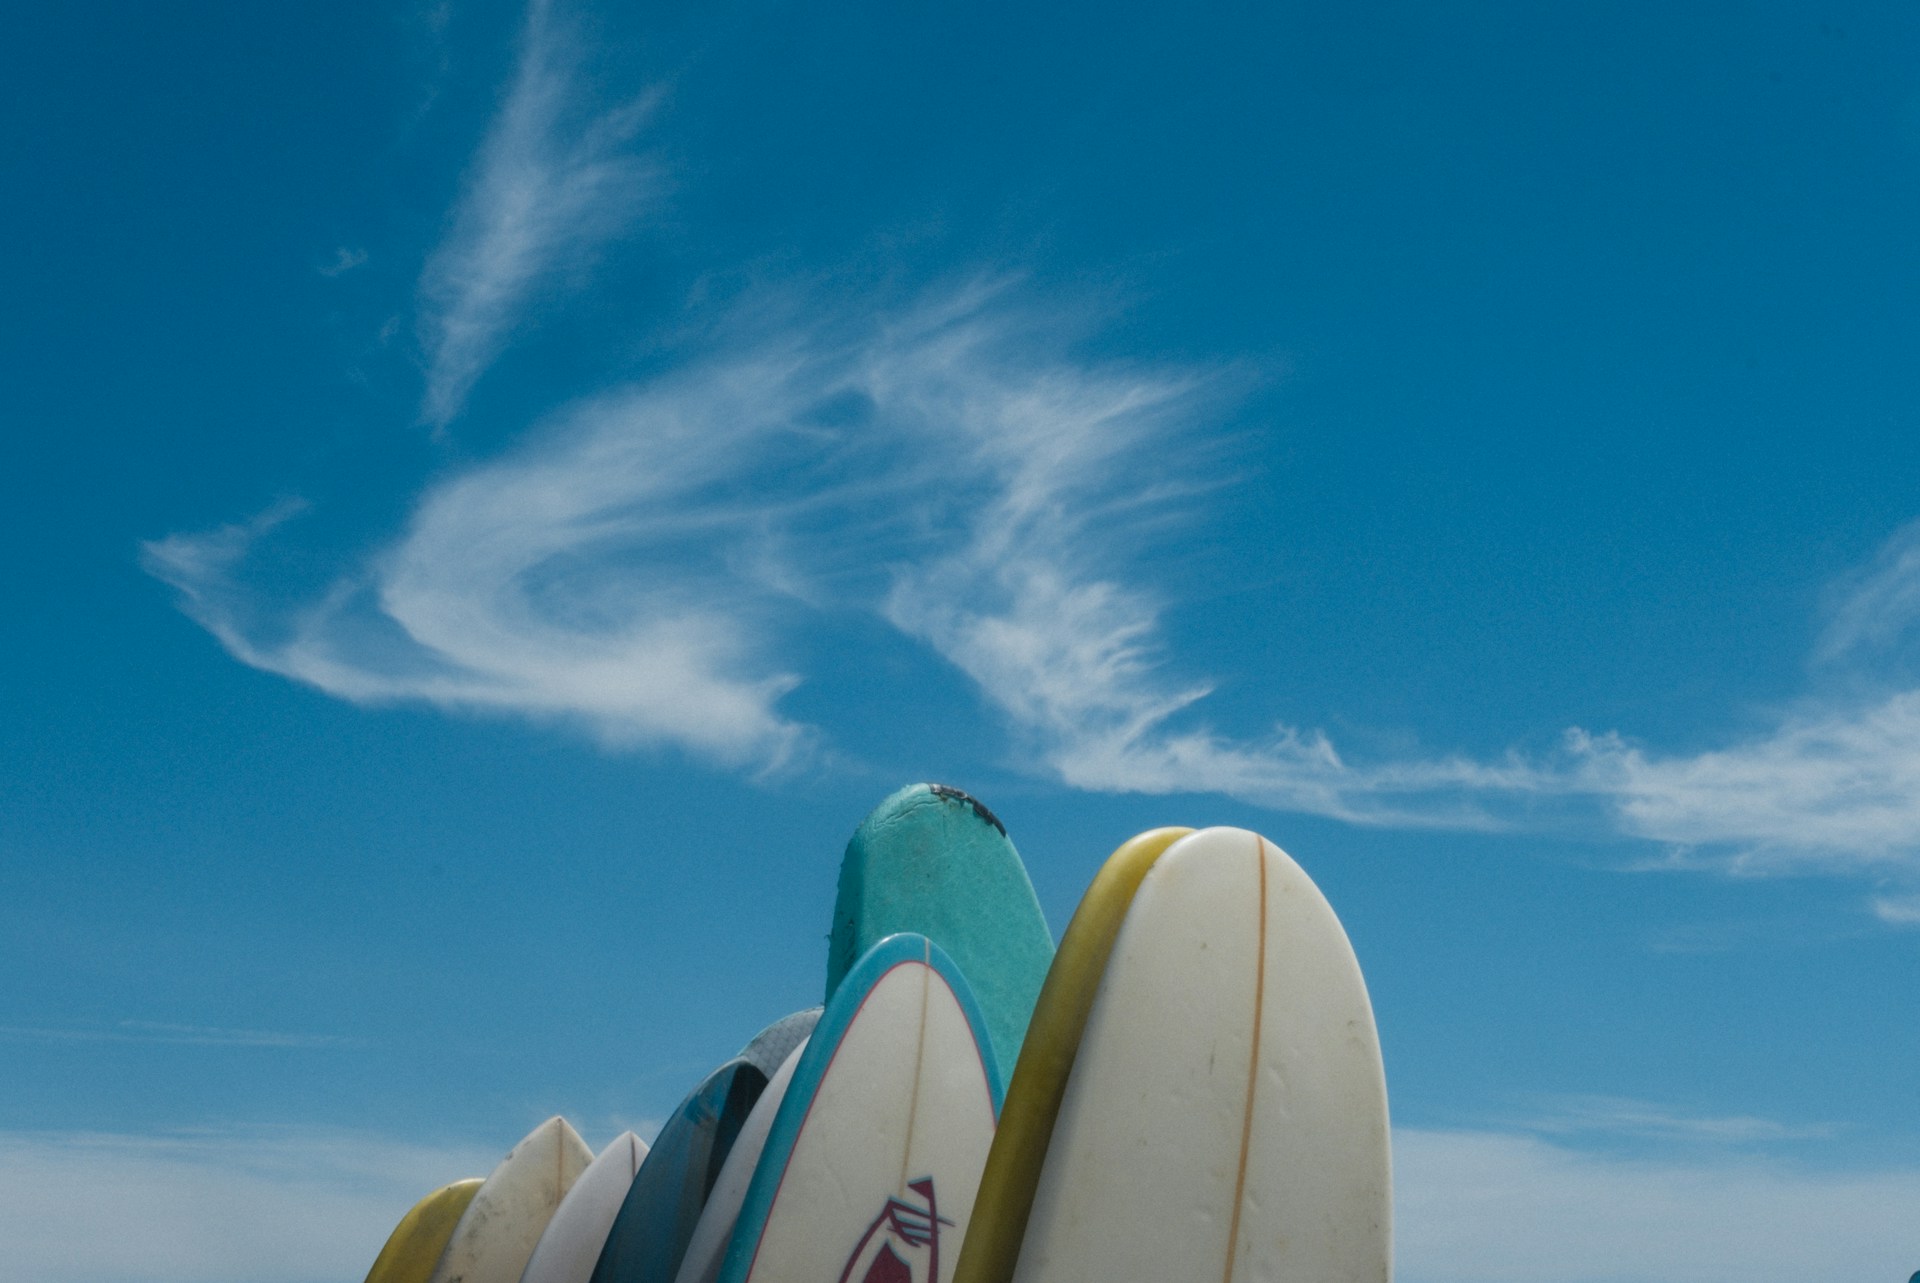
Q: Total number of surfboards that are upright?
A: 10